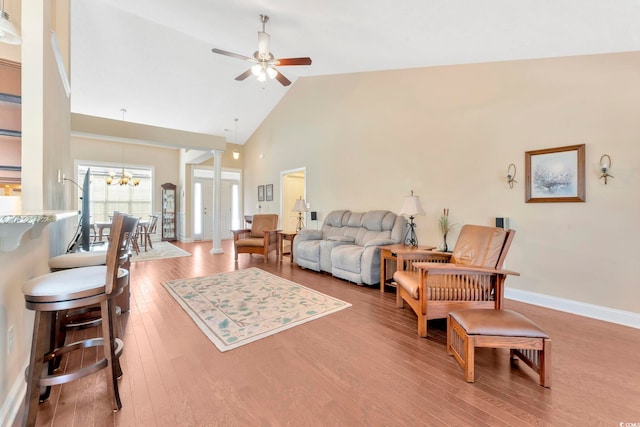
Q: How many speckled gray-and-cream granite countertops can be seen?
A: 1